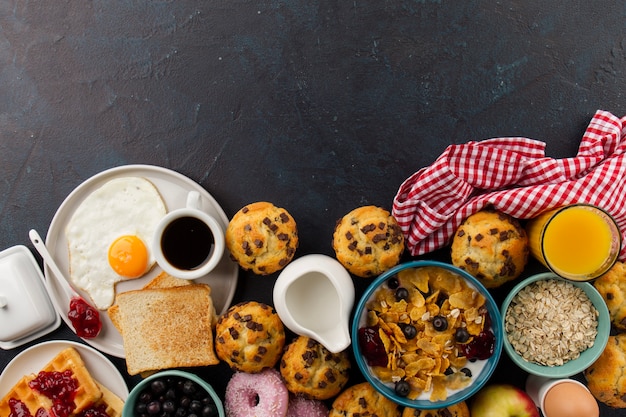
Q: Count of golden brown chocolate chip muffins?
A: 9